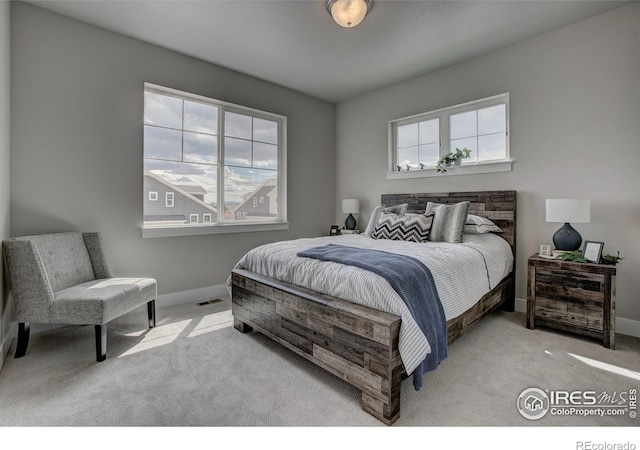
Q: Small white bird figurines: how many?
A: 3